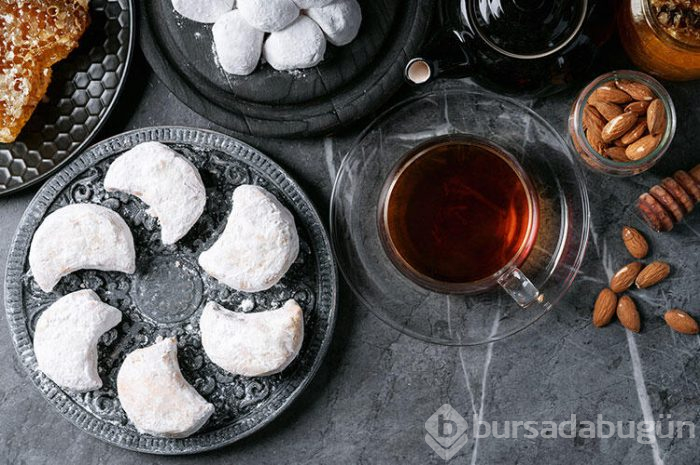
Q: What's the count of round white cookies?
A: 6